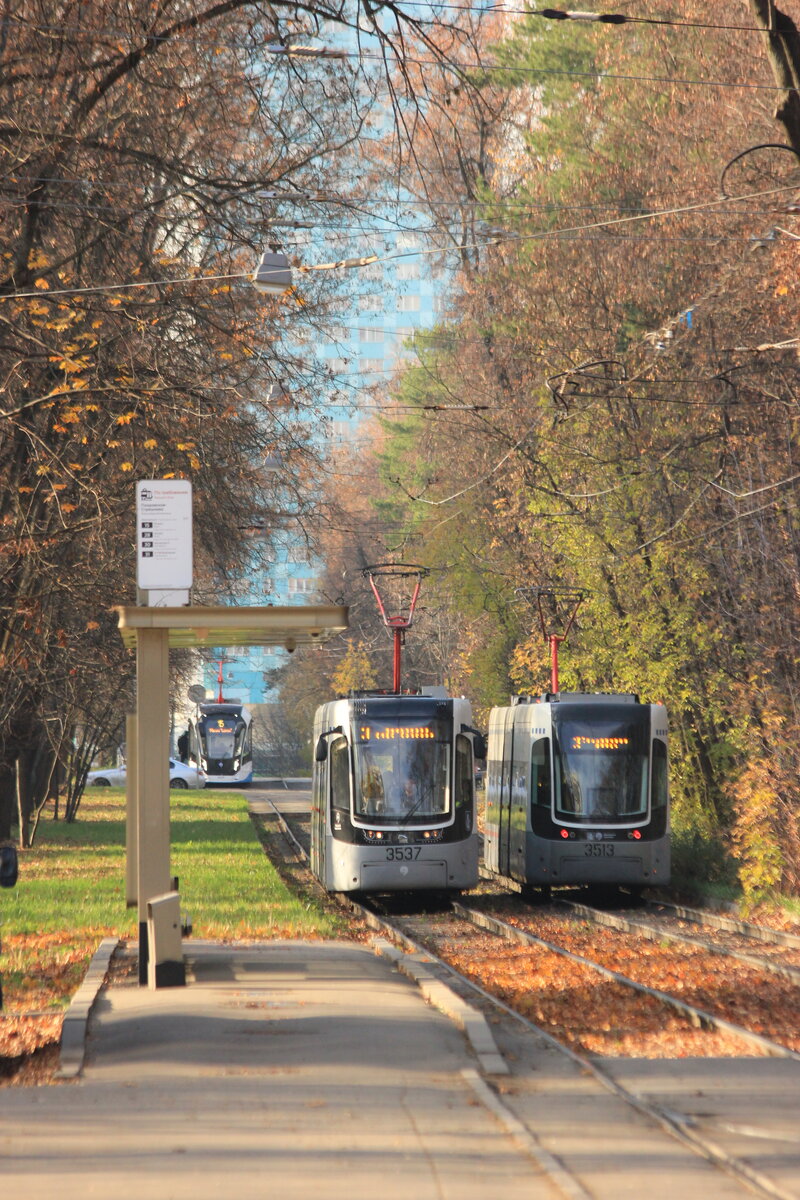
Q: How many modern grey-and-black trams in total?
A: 2